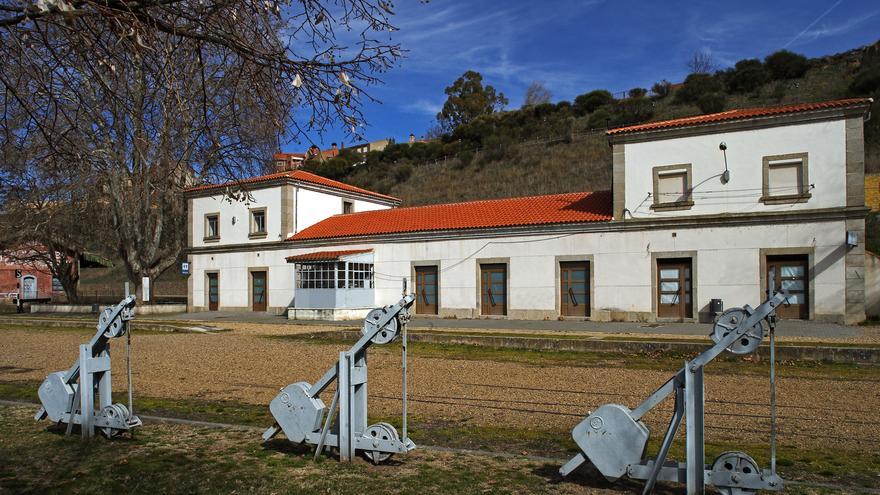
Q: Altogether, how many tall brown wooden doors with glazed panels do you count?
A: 7